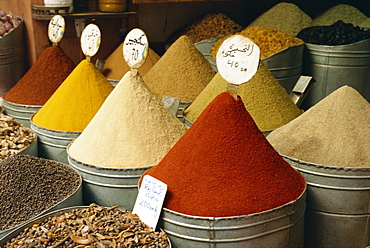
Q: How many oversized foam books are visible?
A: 0